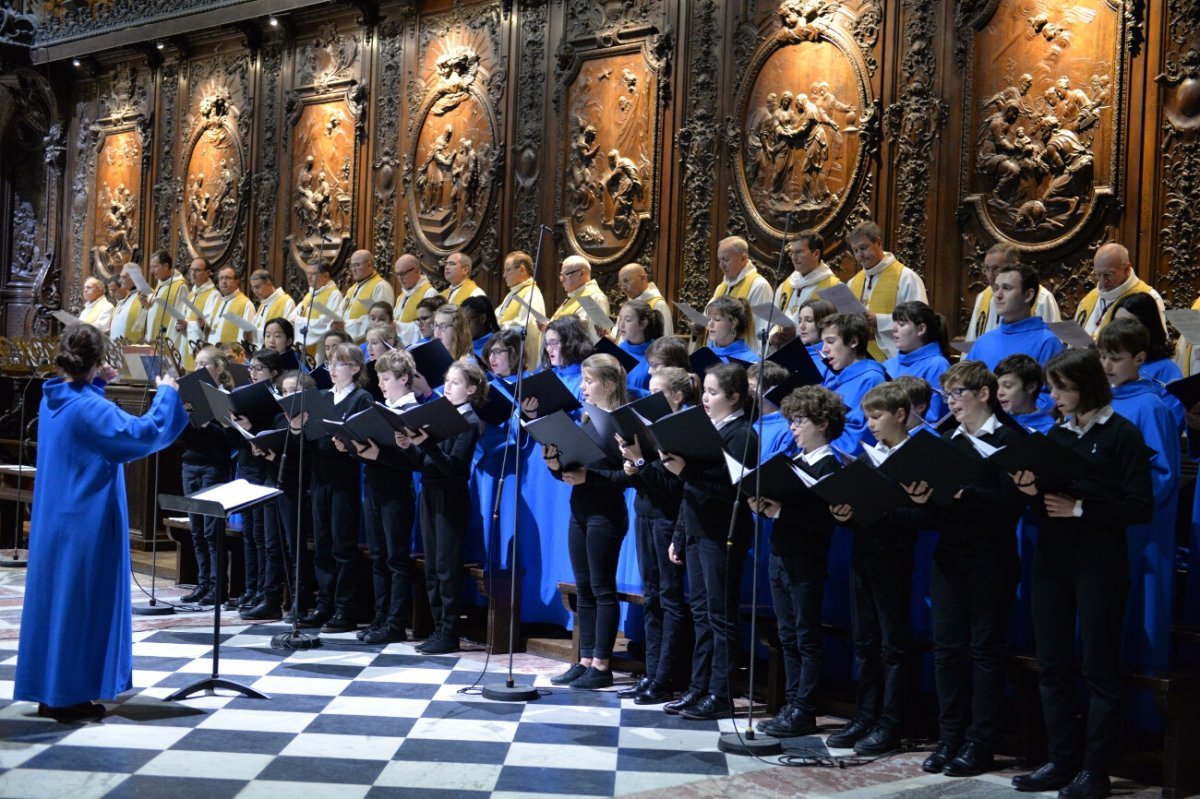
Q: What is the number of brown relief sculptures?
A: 7